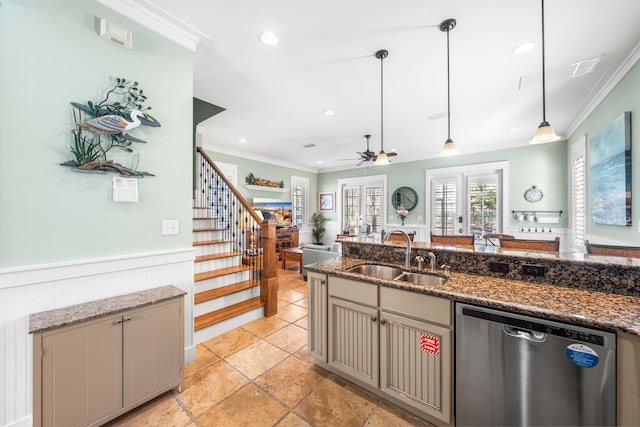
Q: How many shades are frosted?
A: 3